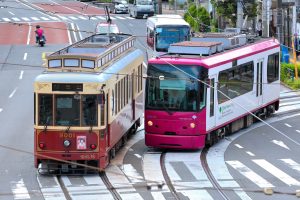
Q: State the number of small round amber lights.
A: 2